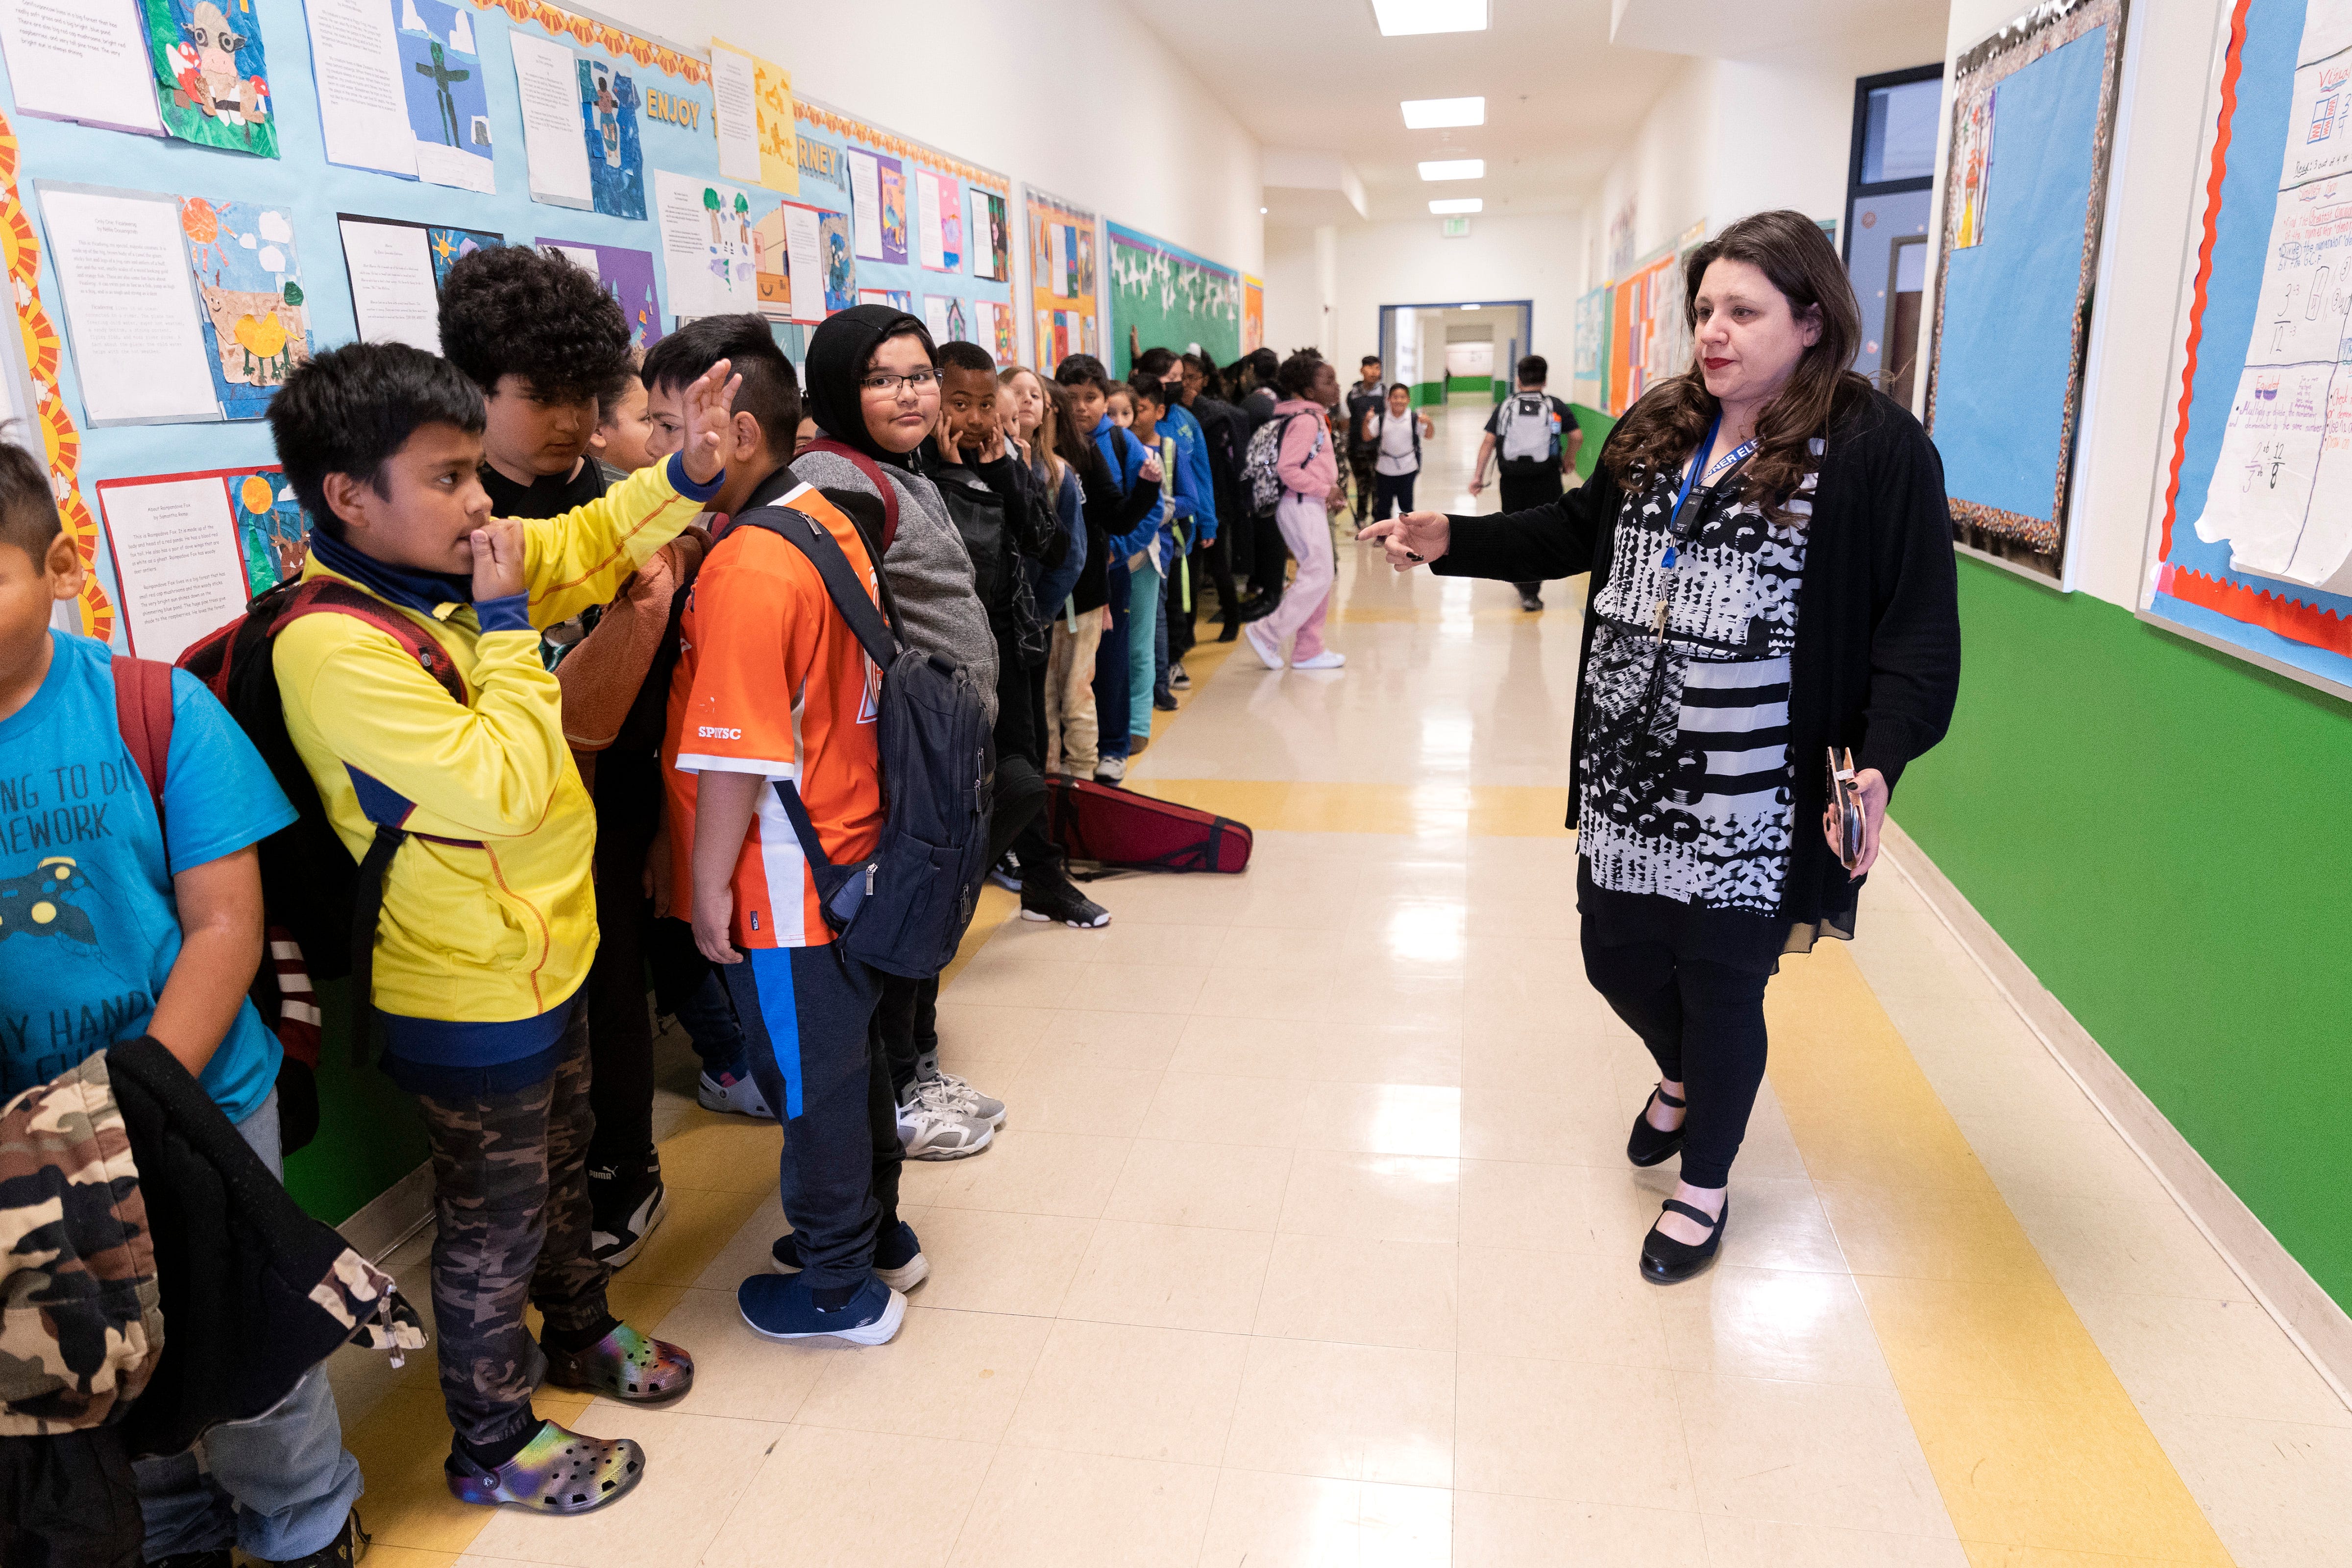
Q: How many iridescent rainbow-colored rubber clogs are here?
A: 2